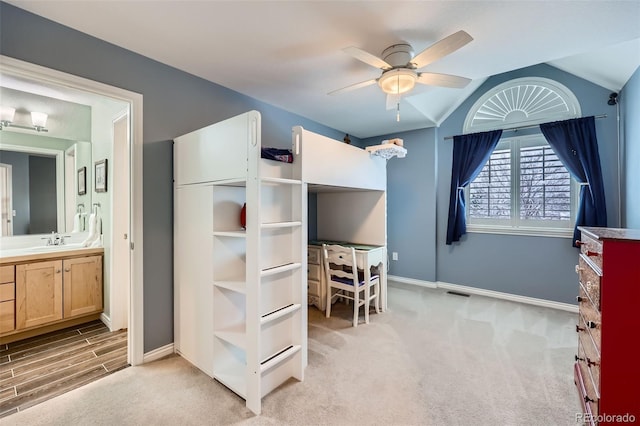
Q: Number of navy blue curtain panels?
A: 2